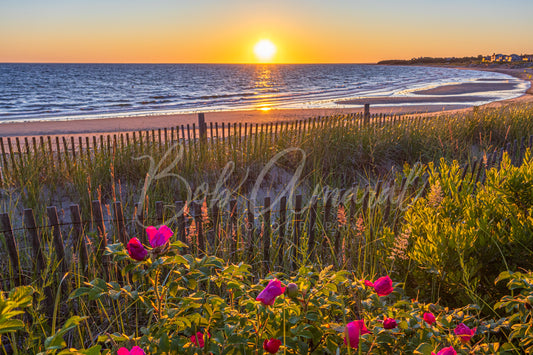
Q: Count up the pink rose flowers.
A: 12